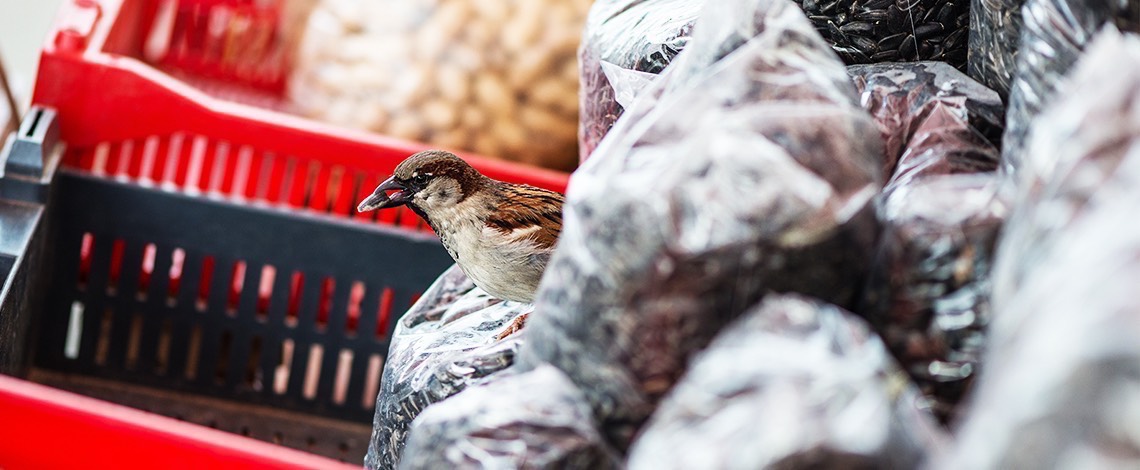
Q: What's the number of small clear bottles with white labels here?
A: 0